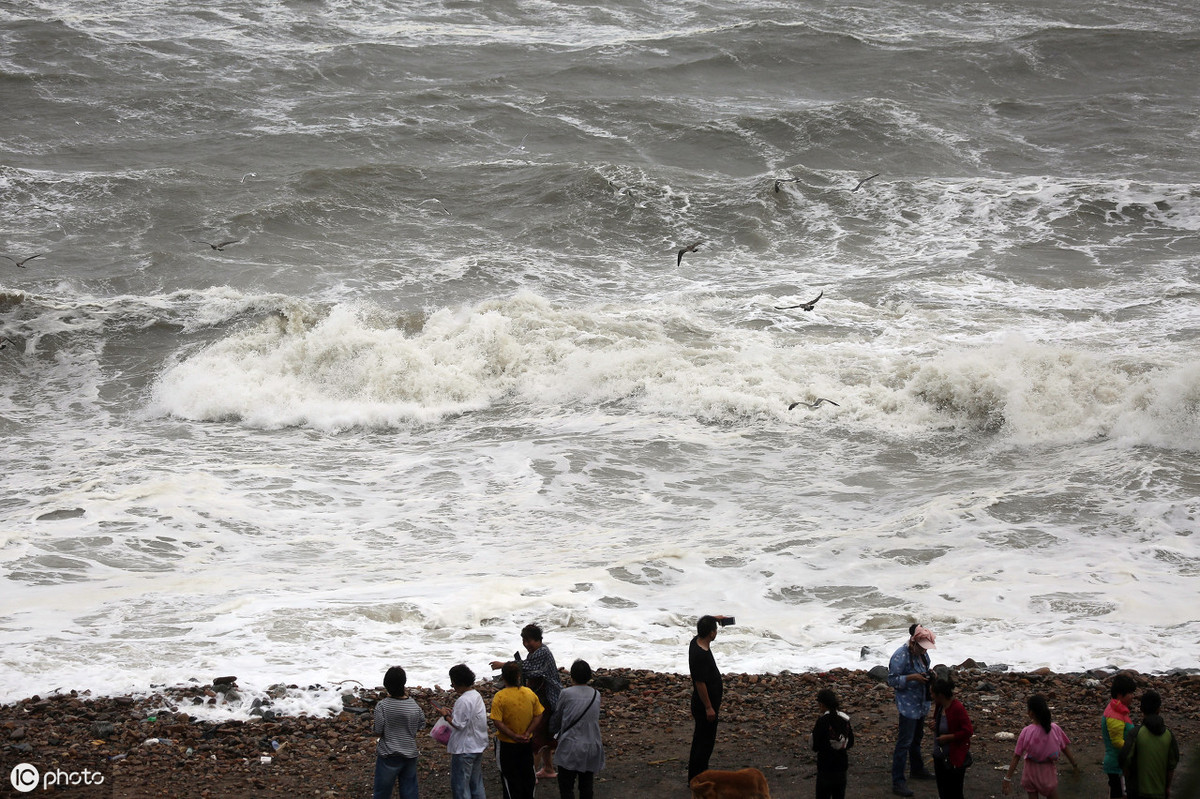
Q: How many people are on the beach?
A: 12